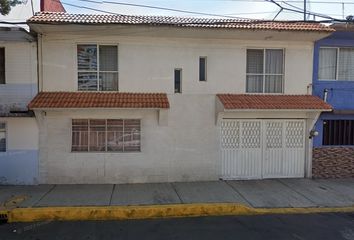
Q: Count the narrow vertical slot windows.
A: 2